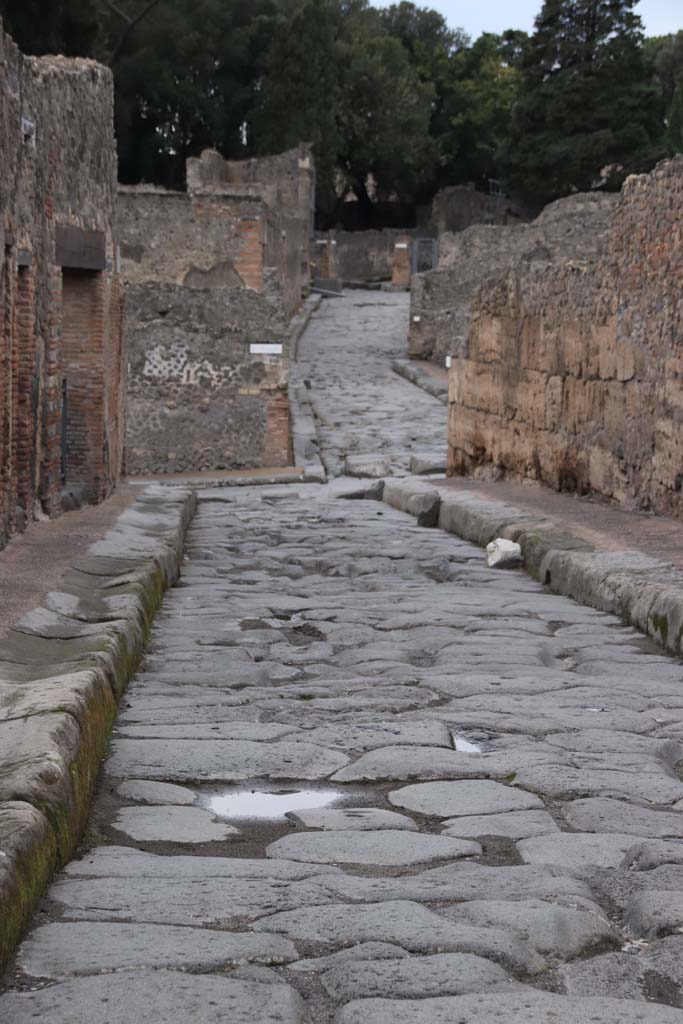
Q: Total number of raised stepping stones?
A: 2